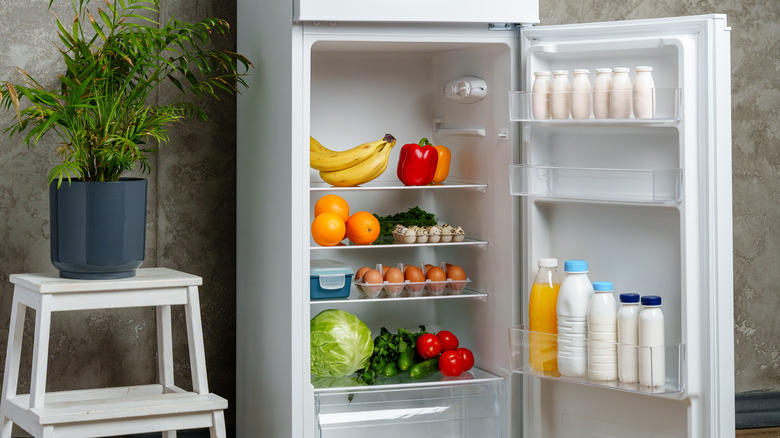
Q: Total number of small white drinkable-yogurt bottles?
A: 6